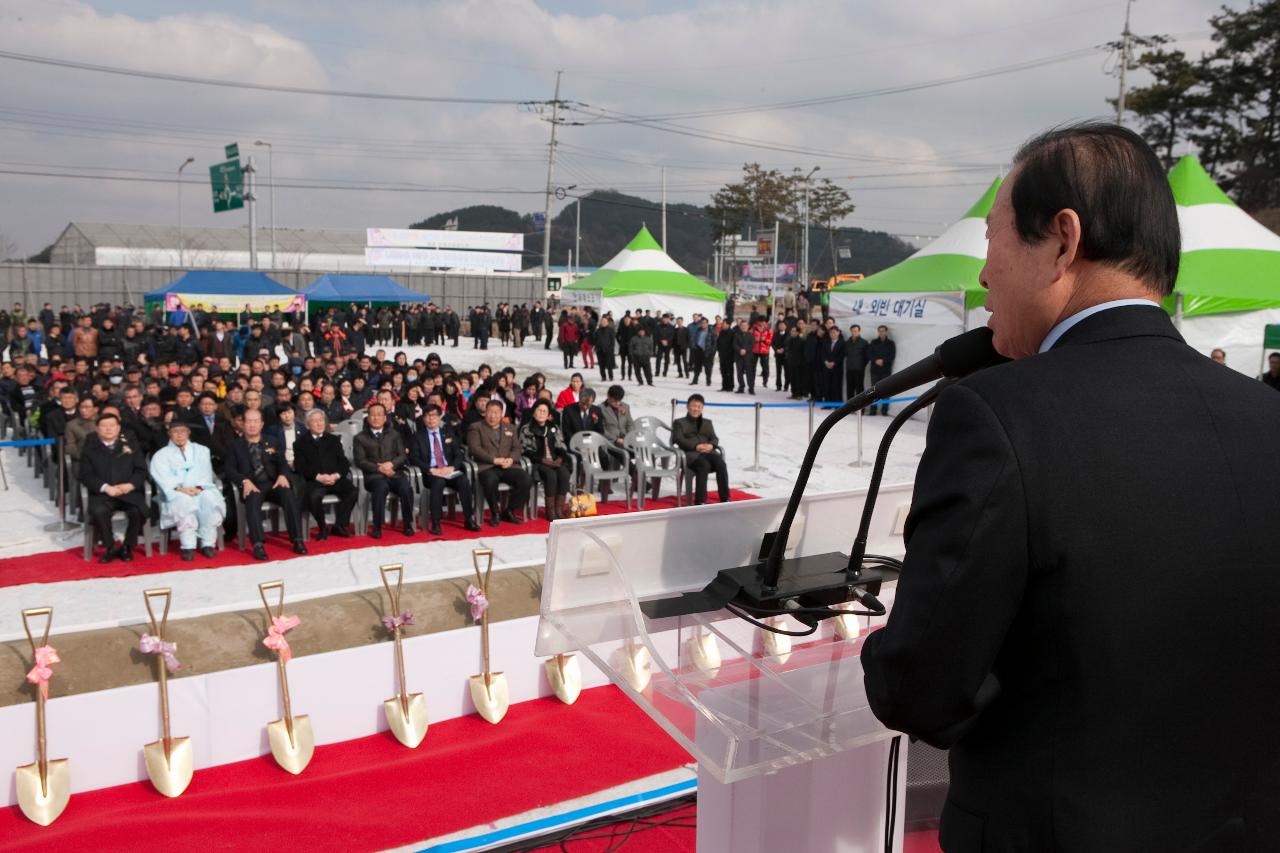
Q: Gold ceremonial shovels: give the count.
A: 10